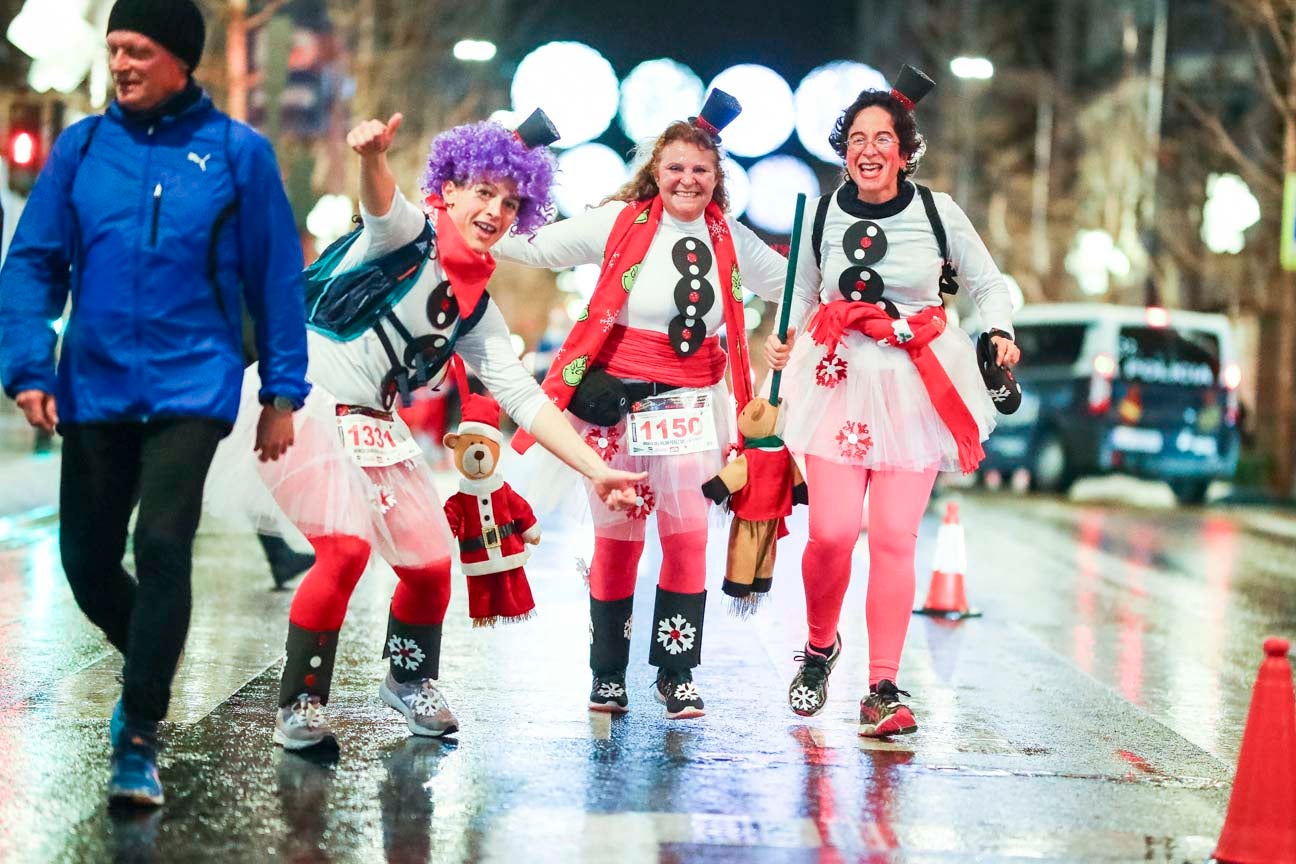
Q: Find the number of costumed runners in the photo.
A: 3